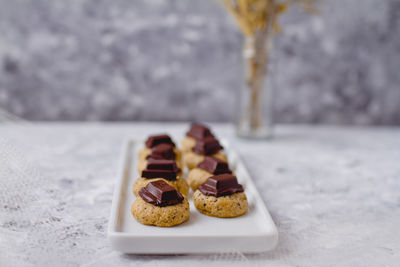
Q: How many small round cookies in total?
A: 8